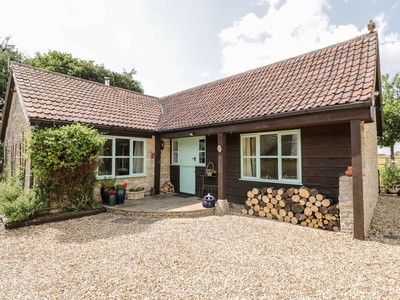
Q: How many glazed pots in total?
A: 4